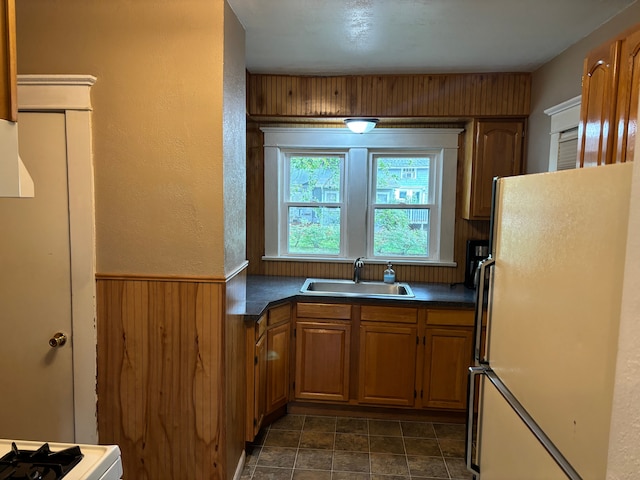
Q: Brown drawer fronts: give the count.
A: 5